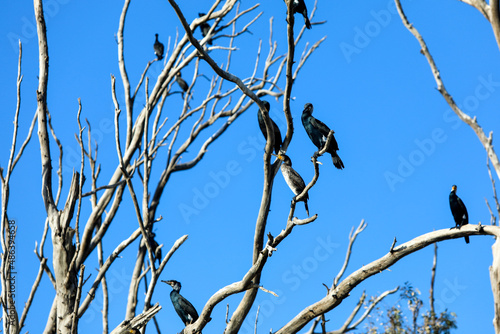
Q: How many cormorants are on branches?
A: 10